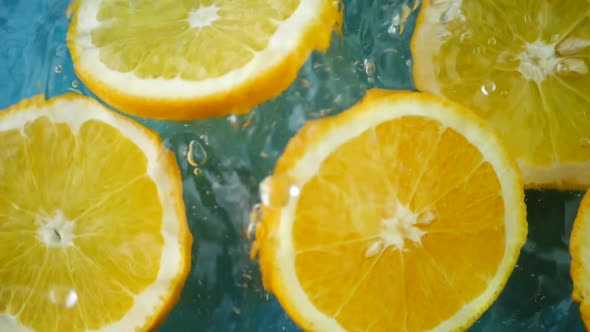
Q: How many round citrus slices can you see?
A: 5